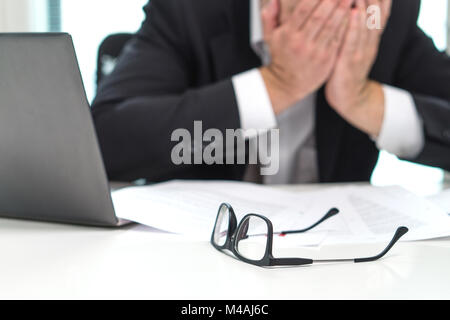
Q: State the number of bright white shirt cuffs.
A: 2